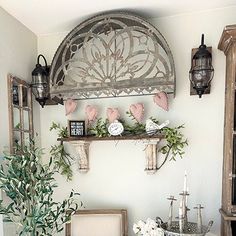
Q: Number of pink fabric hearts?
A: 5